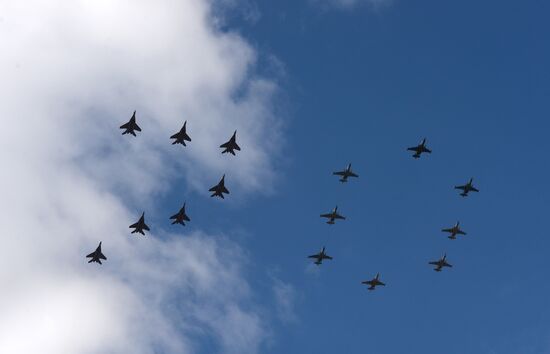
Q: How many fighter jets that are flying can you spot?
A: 15